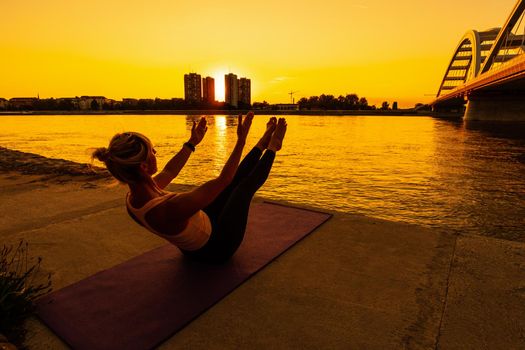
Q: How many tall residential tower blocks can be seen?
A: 4